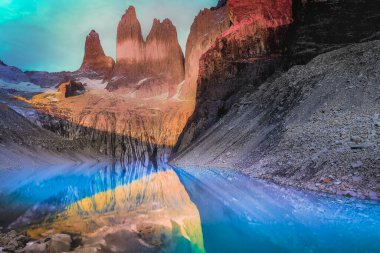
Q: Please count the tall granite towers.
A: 3